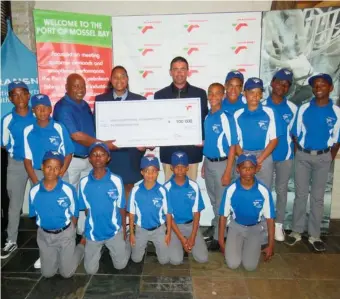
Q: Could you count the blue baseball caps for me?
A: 11